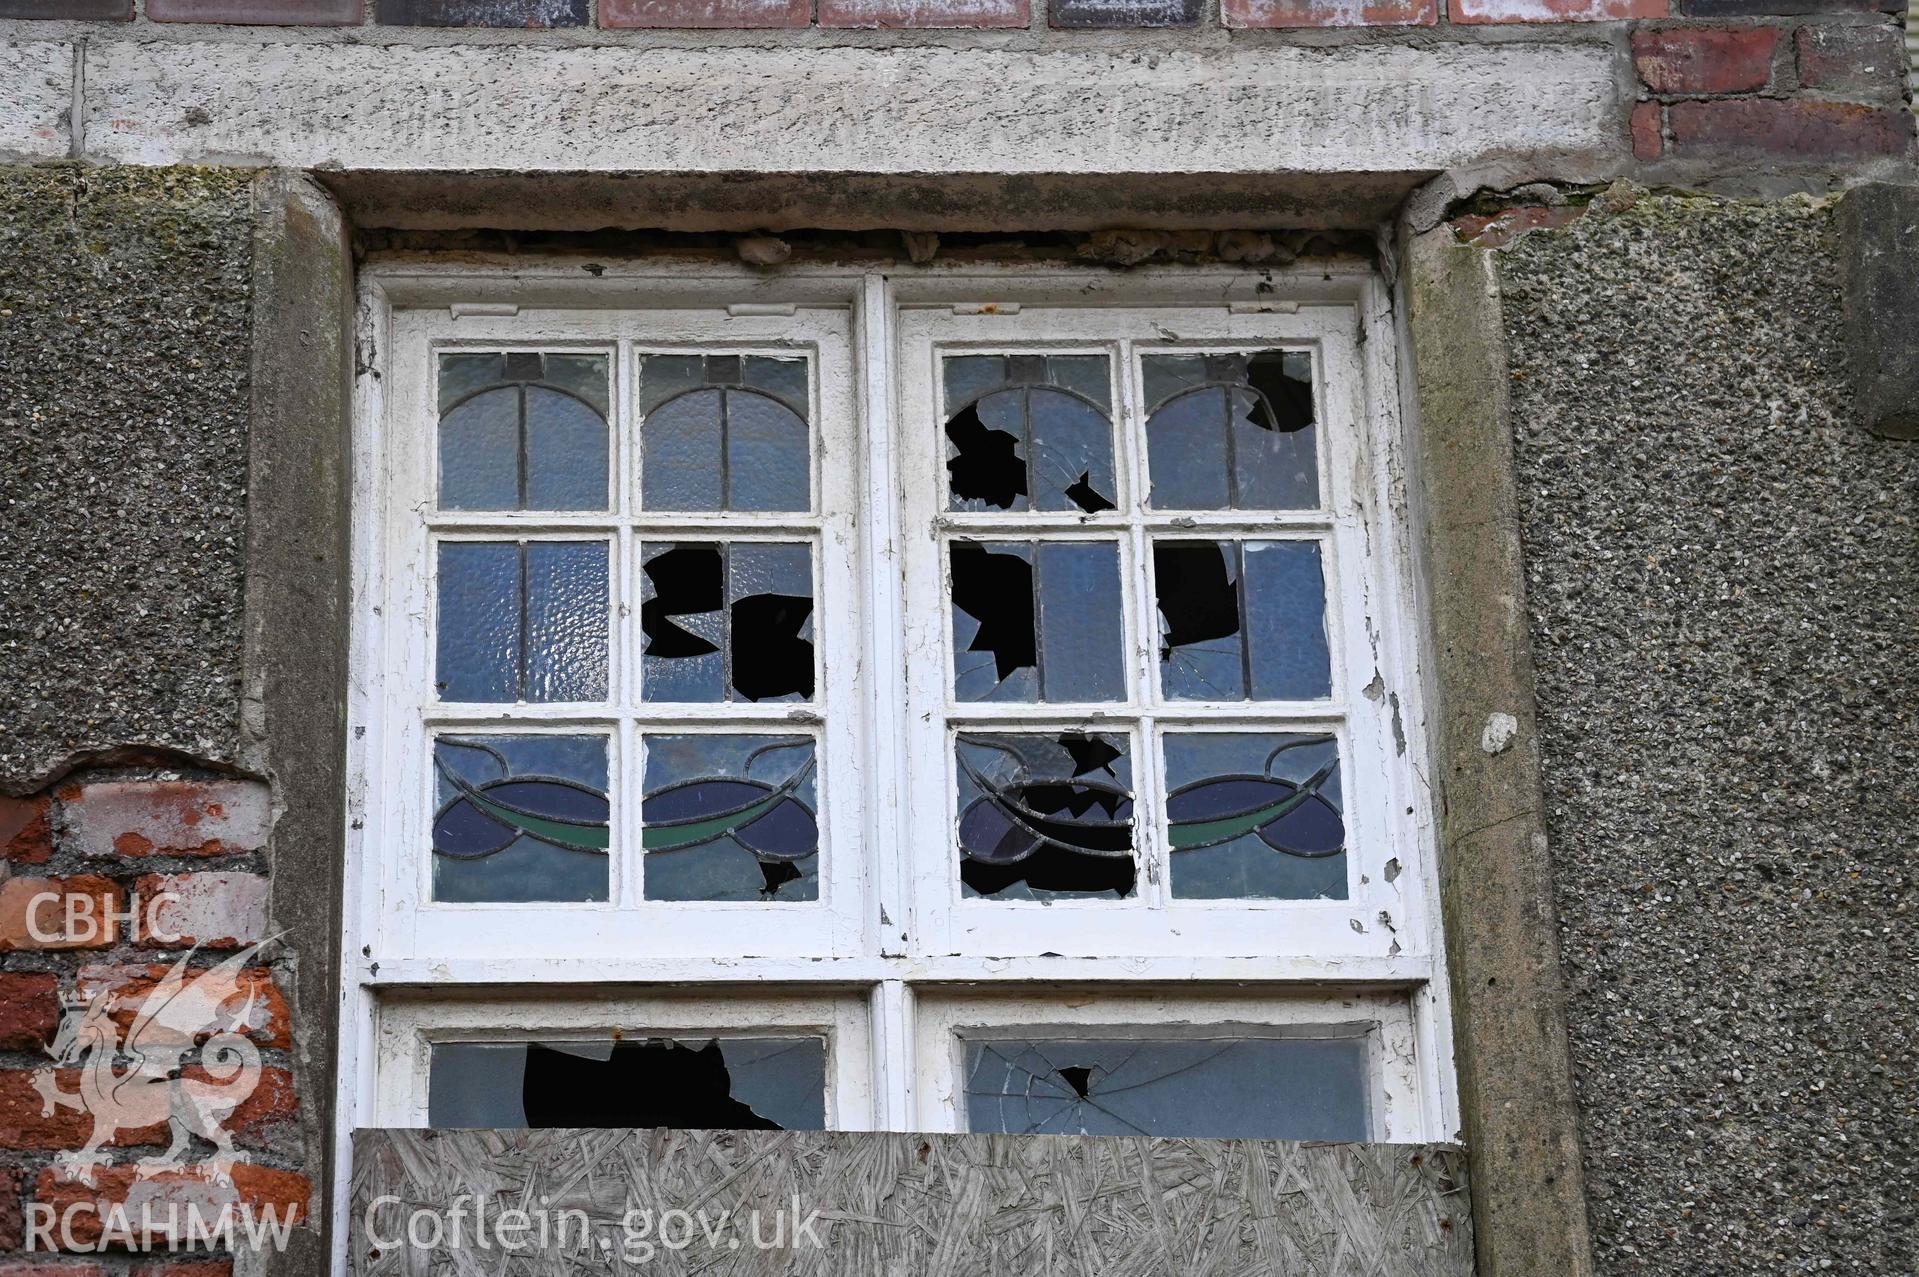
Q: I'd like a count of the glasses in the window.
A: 14